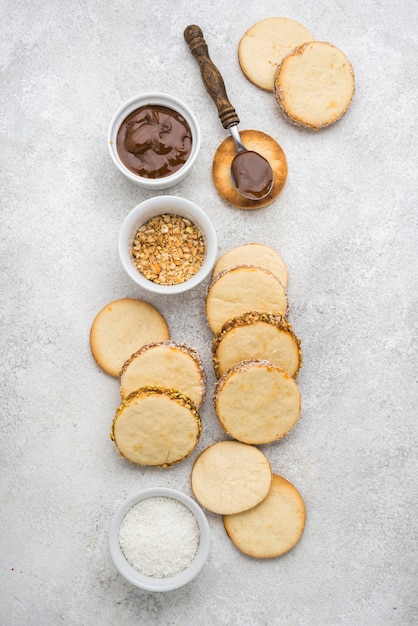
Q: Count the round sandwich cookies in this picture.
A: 6